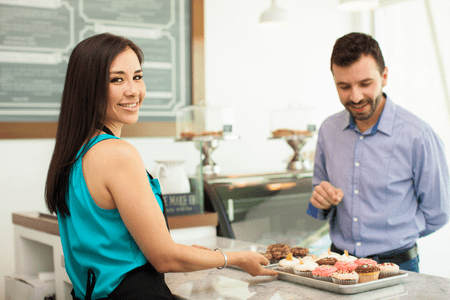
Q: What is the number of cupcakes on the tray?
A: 12